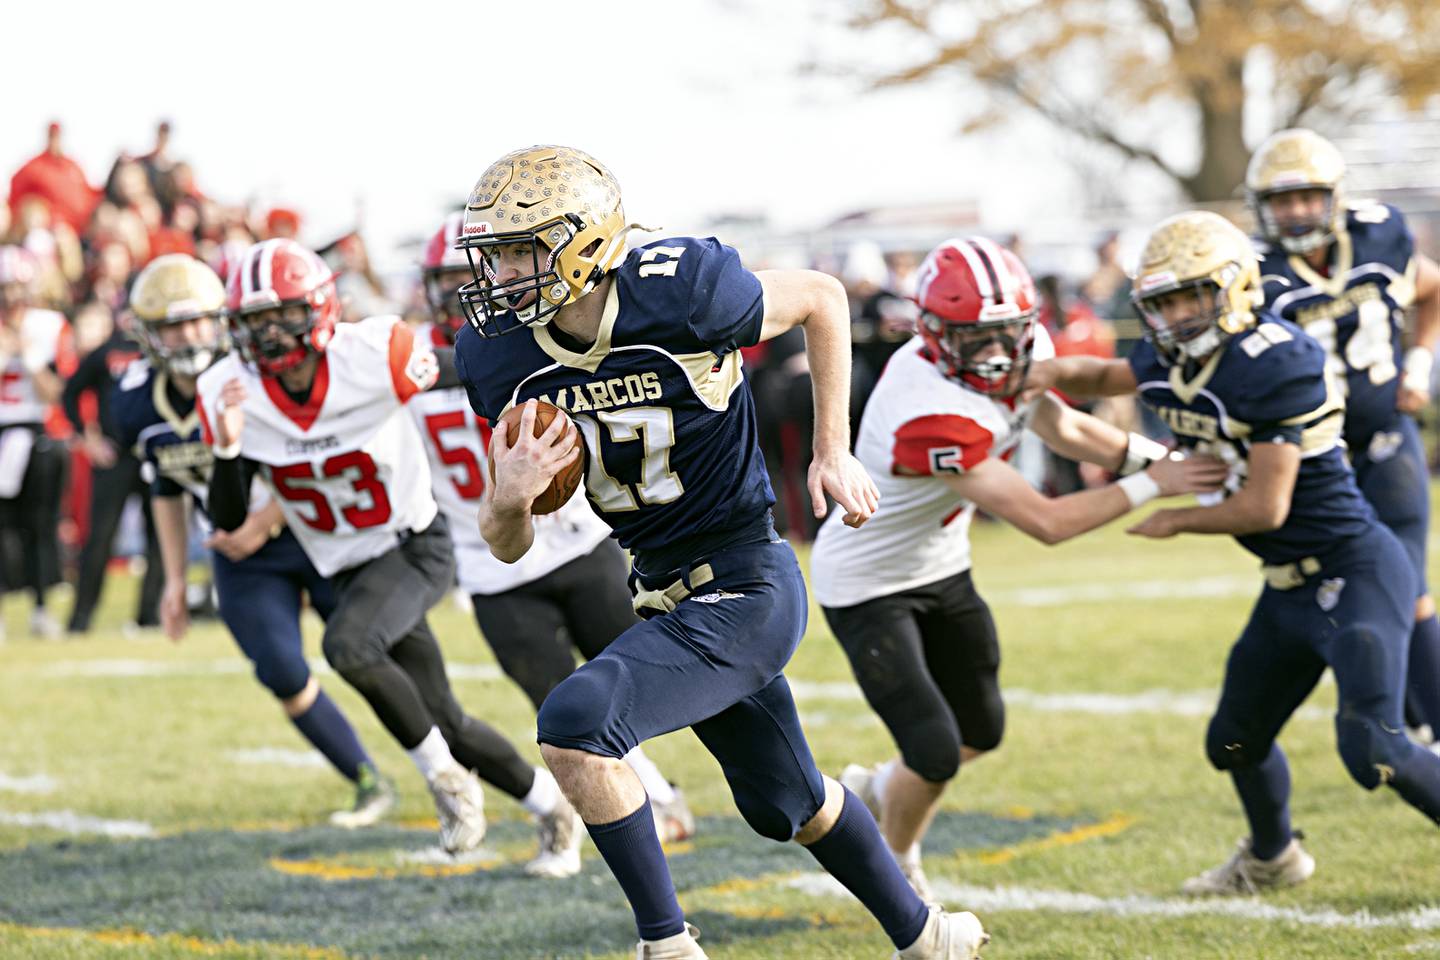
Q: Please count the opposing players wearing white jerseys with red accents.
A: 3